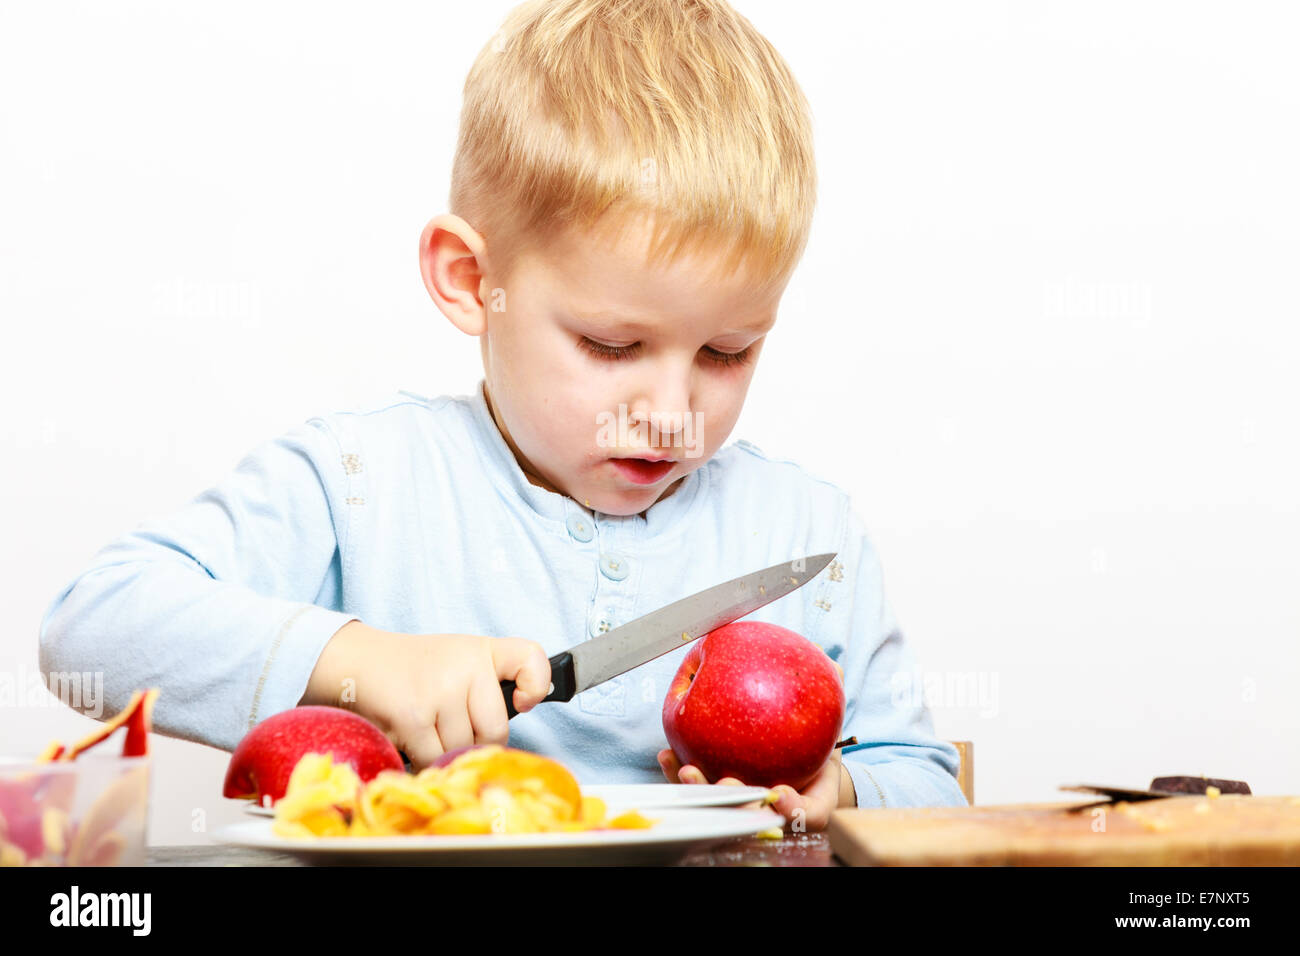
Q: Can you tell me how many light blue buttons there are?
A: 3